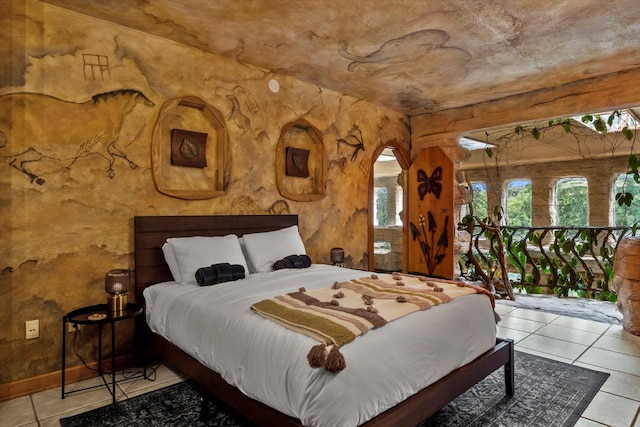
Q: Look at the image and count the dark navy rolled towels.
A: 2